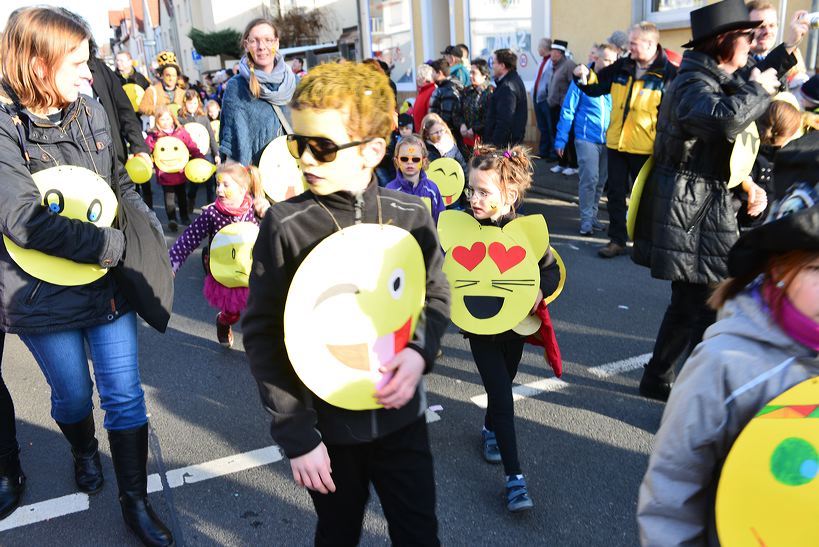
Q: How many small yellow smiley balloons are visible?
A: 2